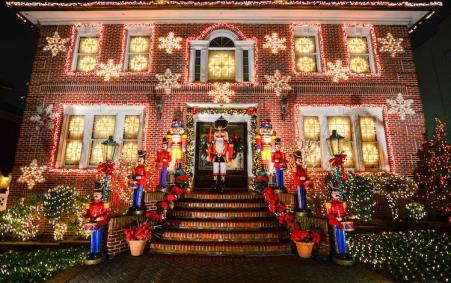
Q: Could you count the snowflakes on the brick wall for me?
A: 12